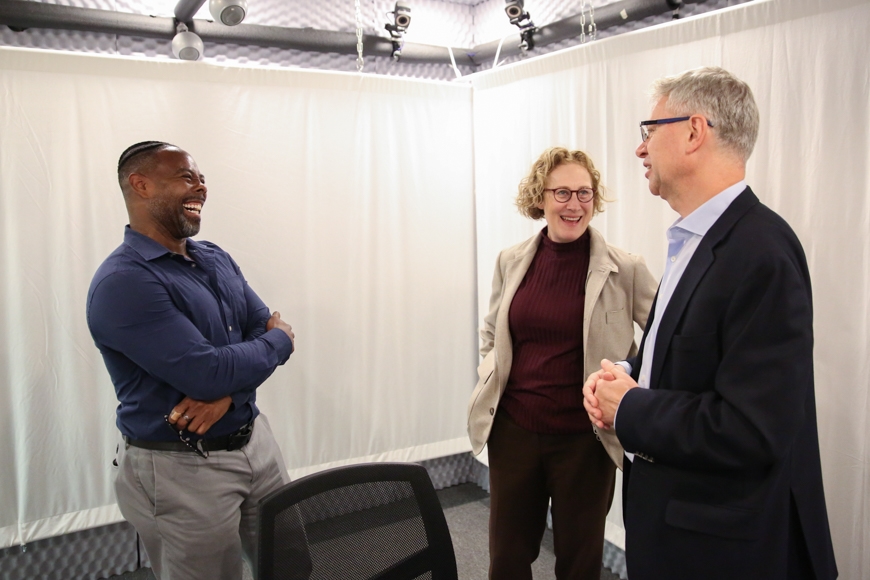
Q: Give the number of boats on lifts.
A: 0